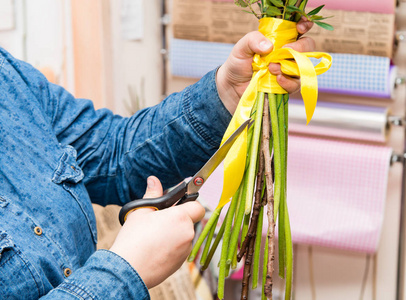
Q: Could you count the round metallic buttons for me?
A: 2